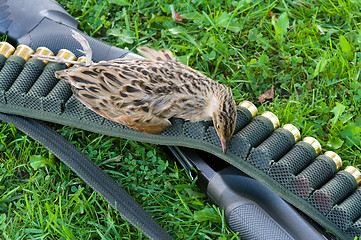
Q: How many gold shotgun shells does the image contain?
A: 11